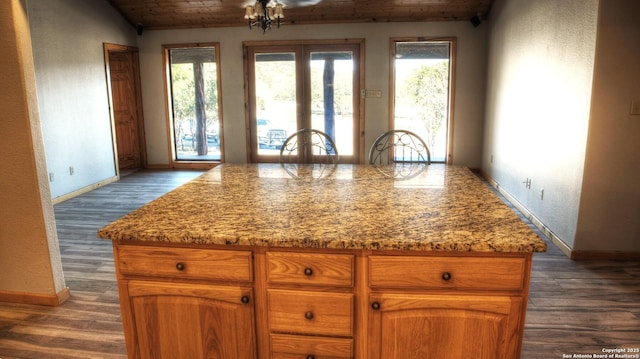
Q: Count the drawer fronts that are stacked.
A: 3